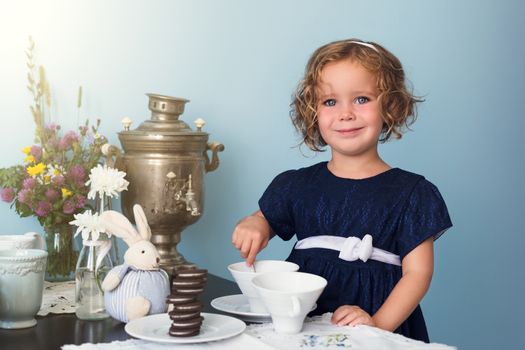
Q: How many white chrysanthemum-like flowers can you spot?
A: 2